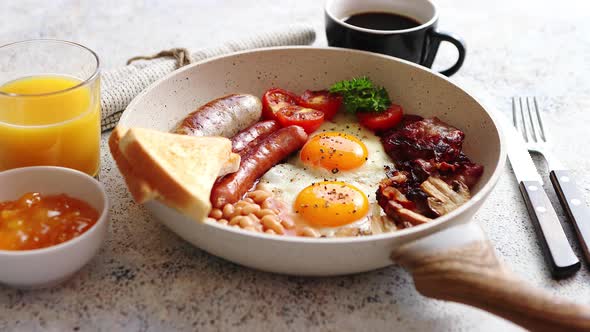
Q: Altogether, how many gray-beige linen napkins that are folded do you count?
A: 1